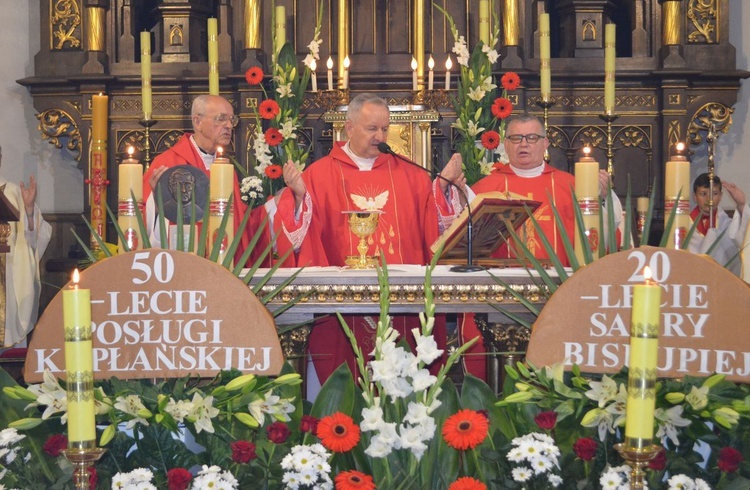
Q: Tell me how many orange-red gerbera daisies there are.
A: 11